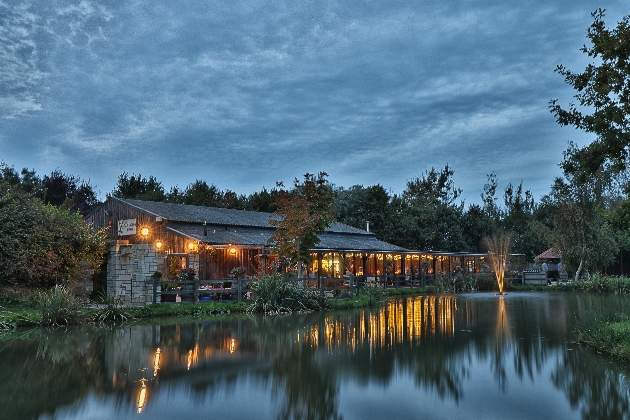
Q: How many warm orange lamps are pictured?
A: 4